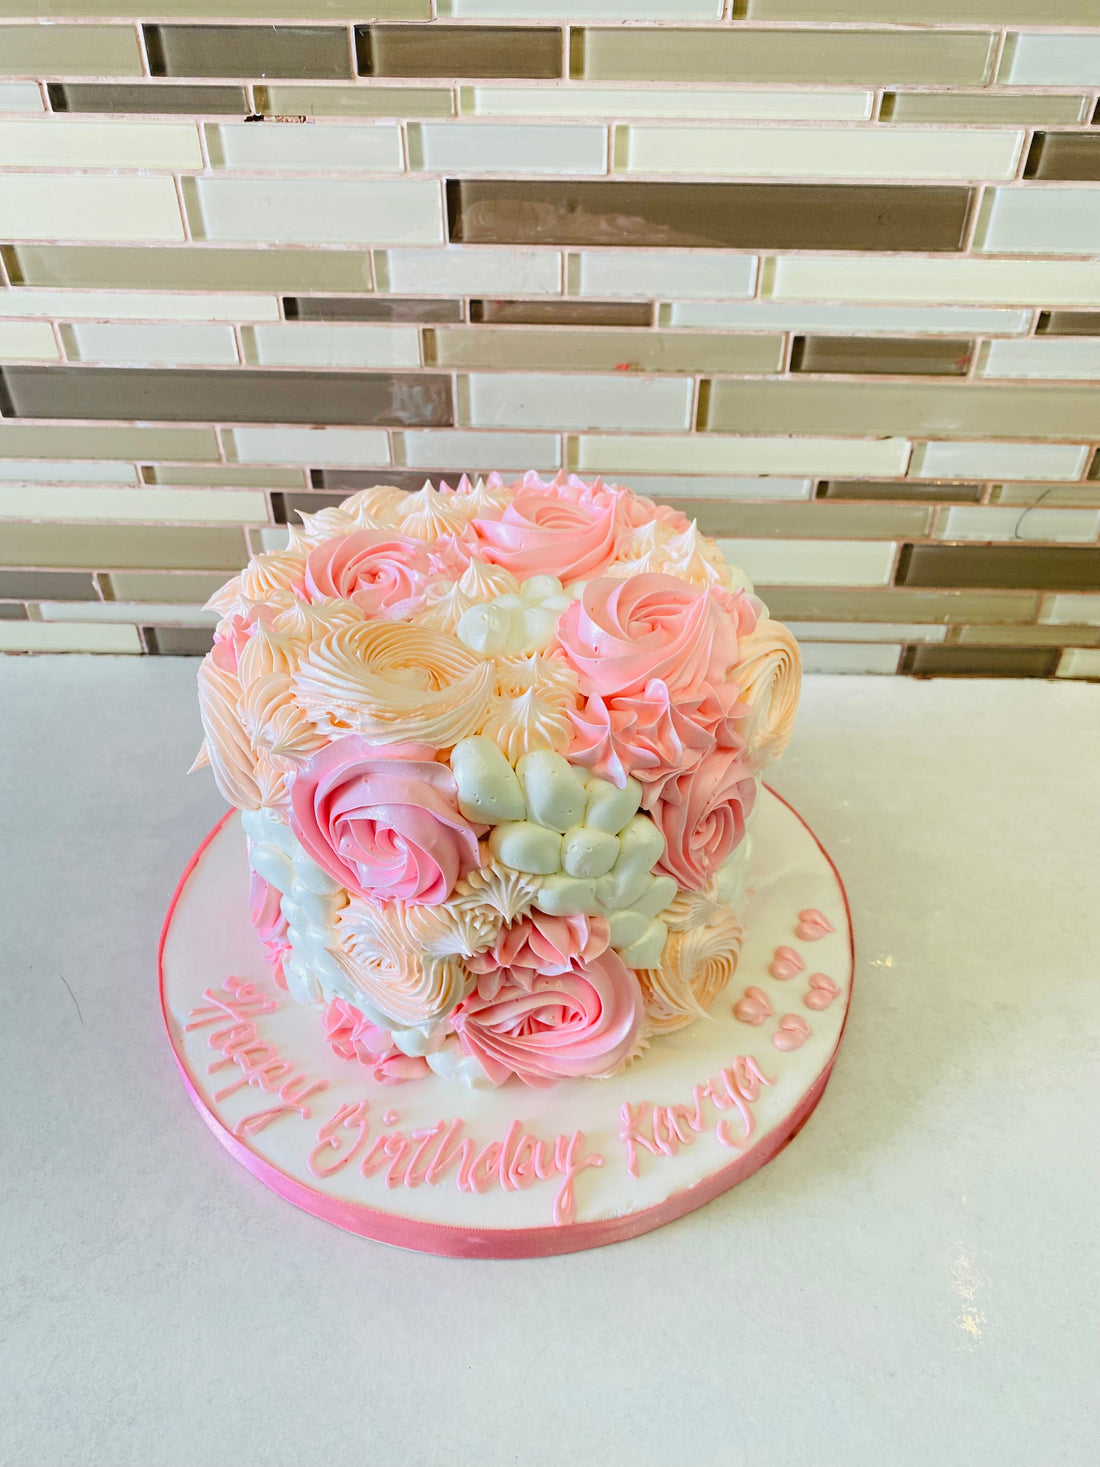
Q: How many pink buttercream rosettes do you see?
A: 6